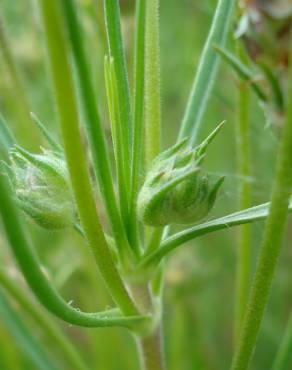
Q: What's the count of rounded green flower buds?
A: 2